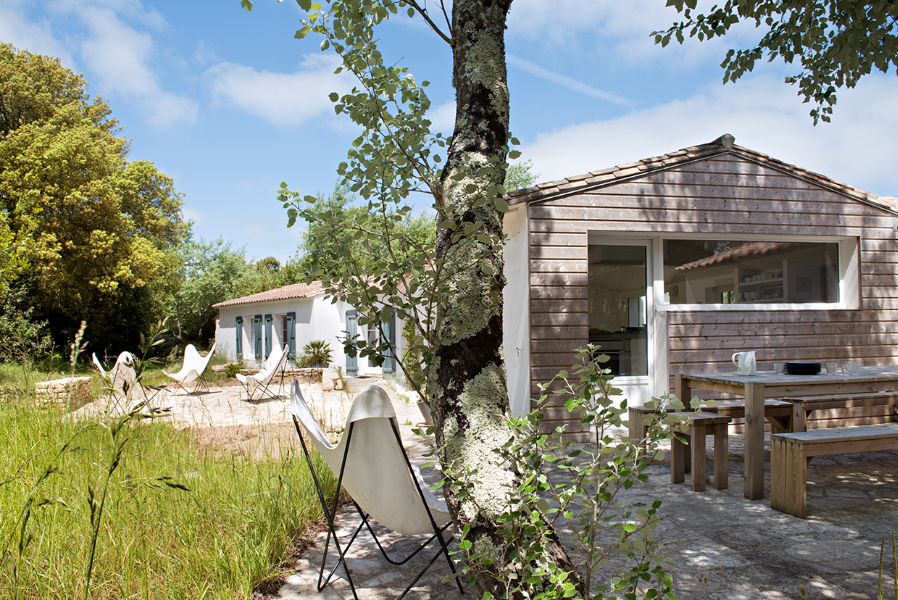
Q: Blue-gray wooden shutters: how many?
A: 6